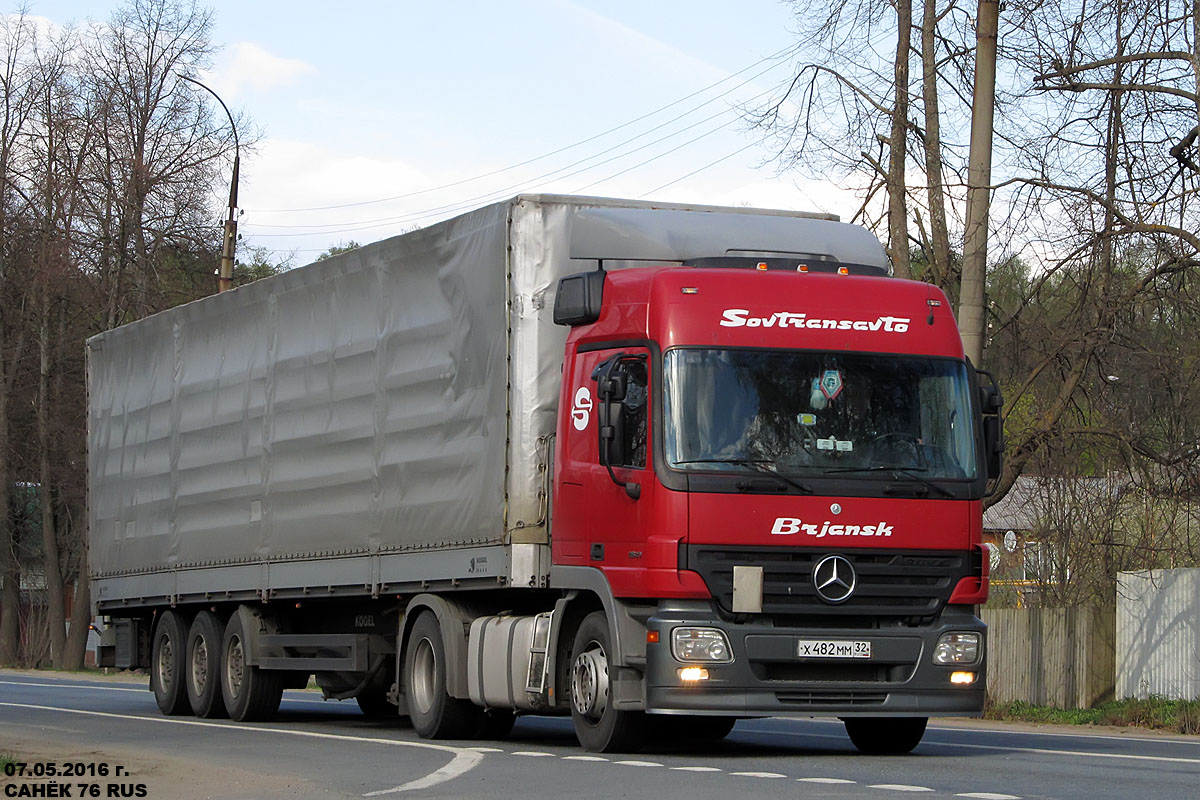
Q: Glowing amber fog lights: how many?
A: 2